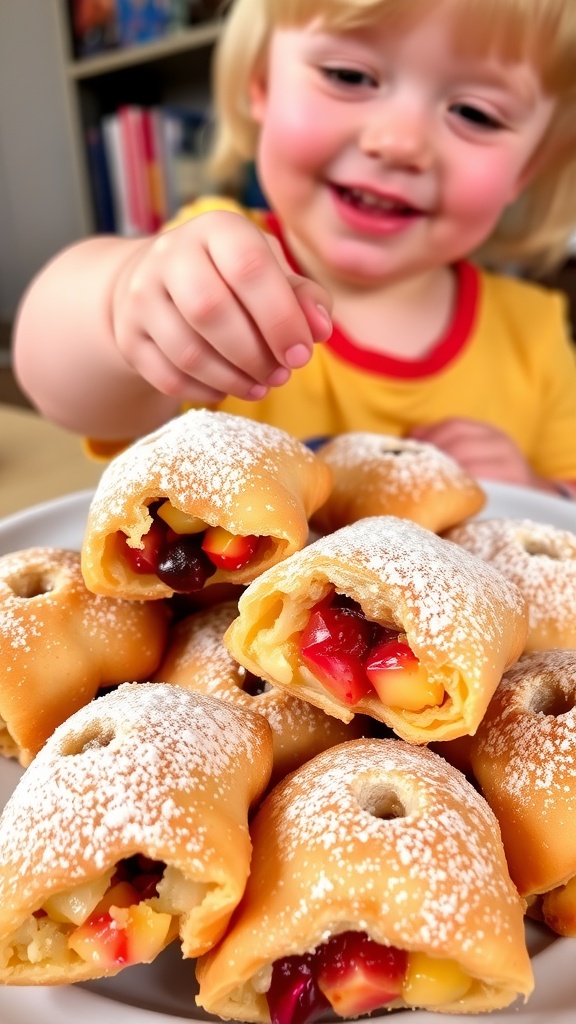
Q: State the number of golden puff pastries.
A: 9